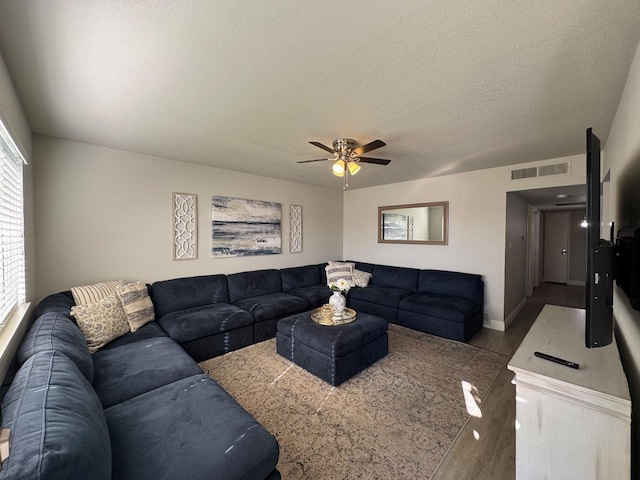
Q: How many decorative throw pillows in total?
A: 6